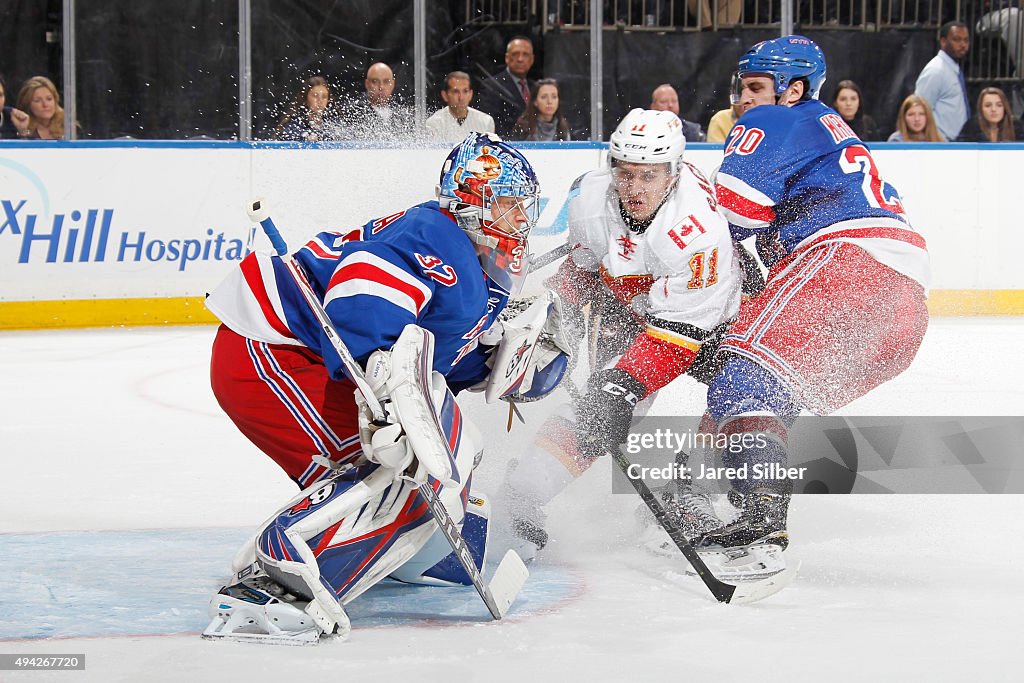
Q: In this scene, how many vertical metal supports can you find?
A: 5